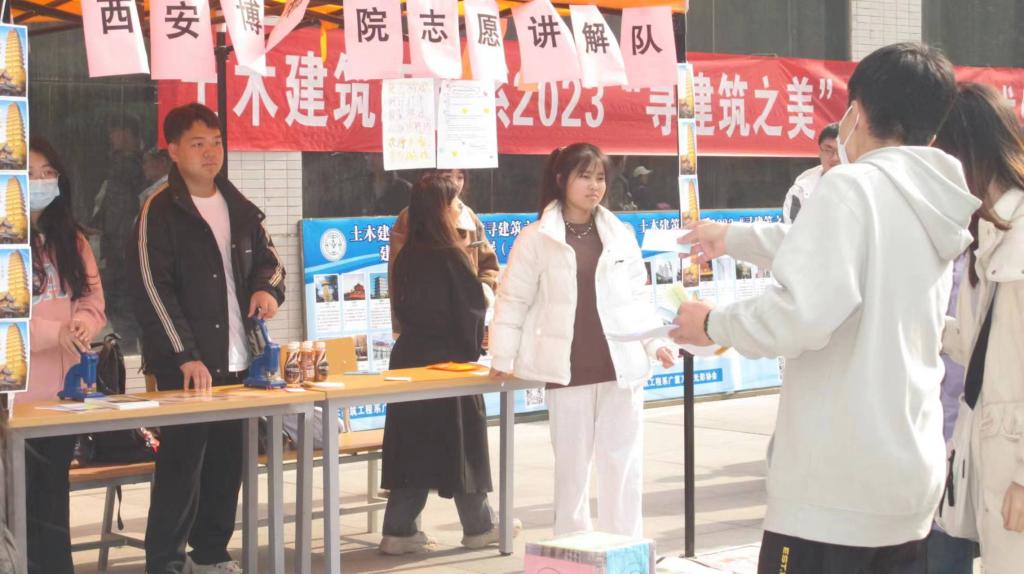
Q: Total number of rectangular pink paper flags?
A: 10